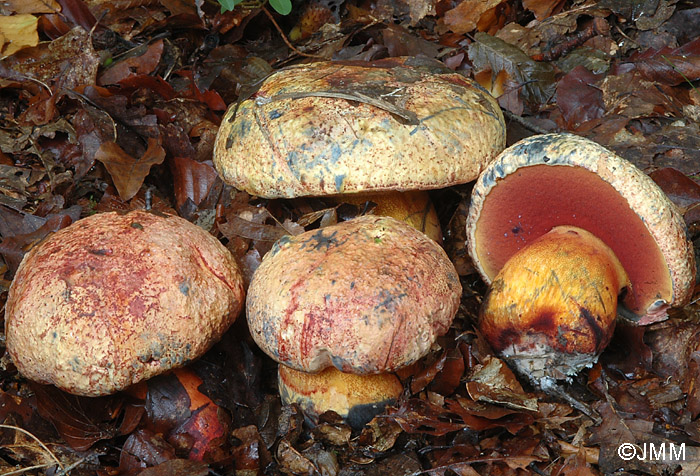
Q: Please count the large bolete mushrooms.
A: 4